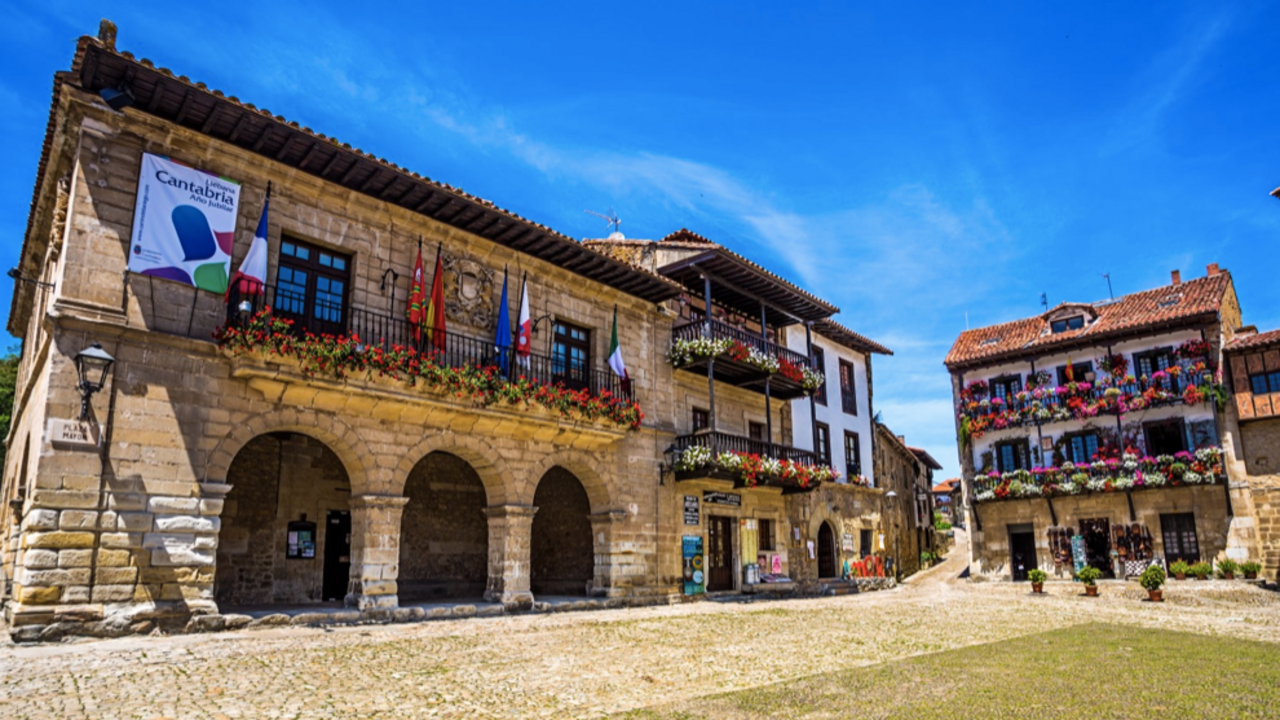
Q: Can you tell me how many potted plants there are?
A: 7